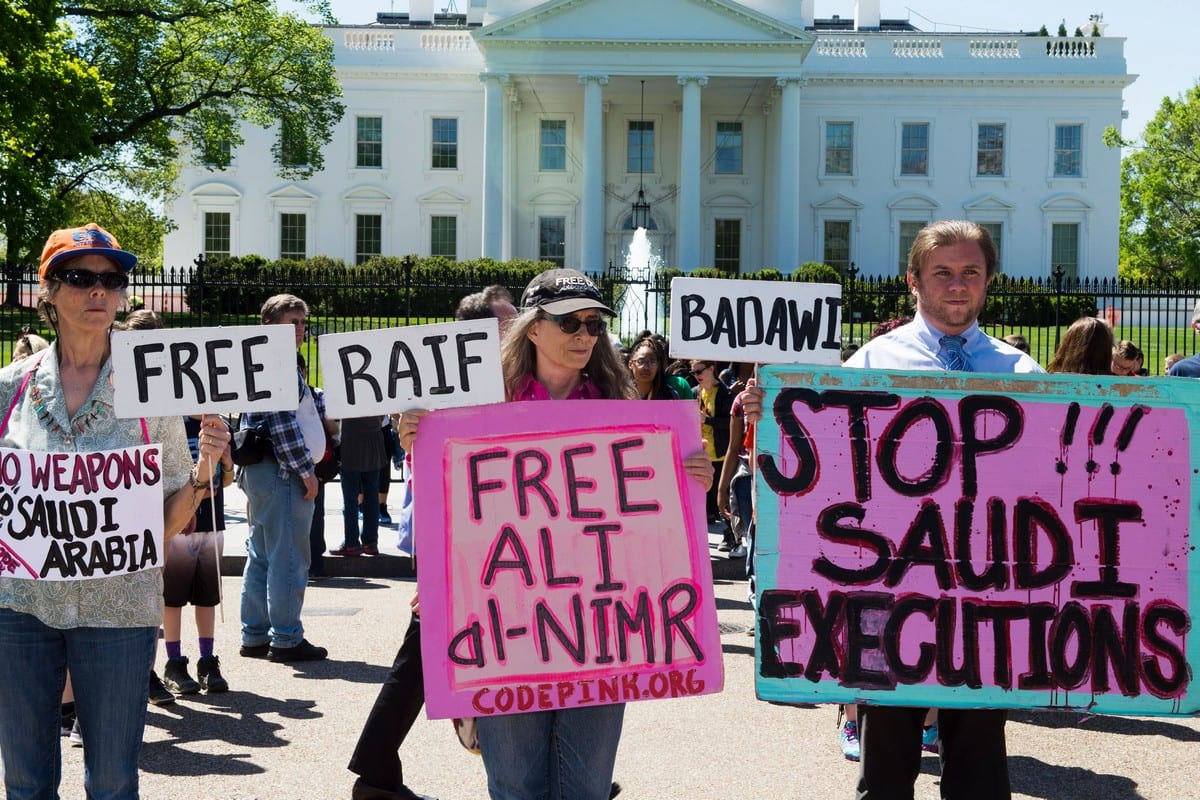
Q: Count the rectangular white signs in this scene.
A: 4